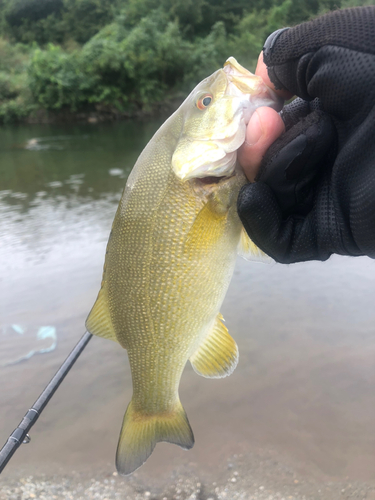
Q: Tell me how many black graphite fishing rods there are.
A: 1